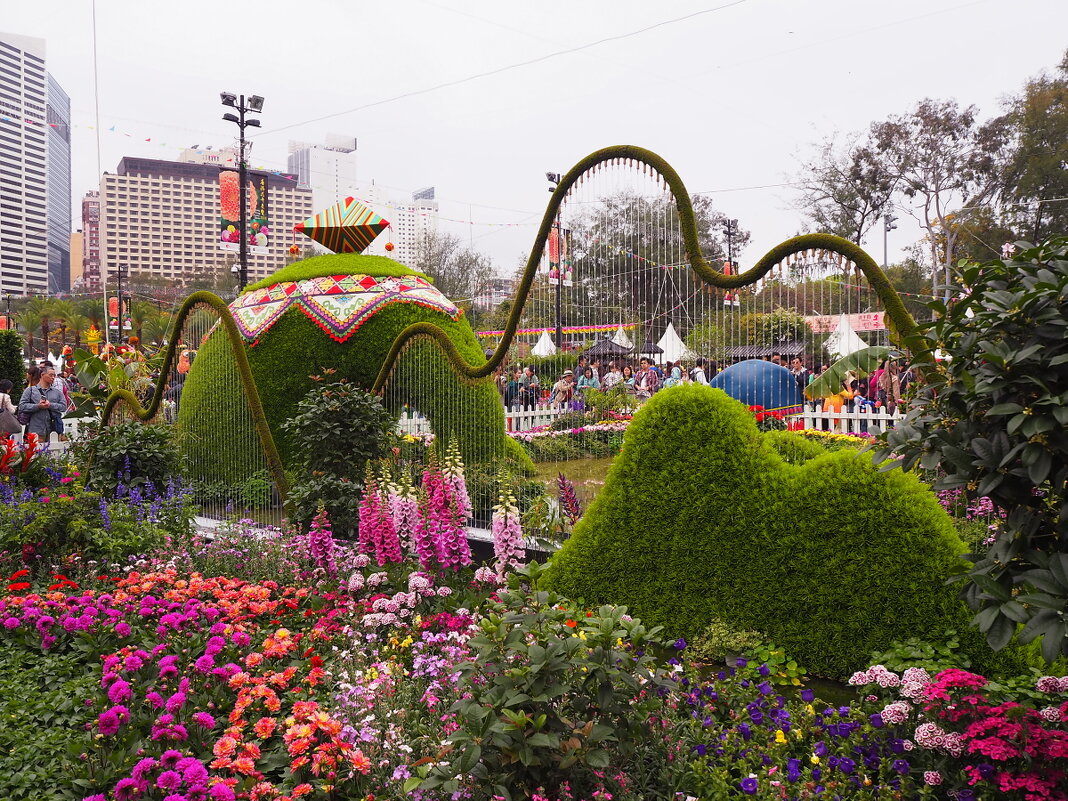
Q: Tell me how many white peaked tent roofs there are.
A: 4